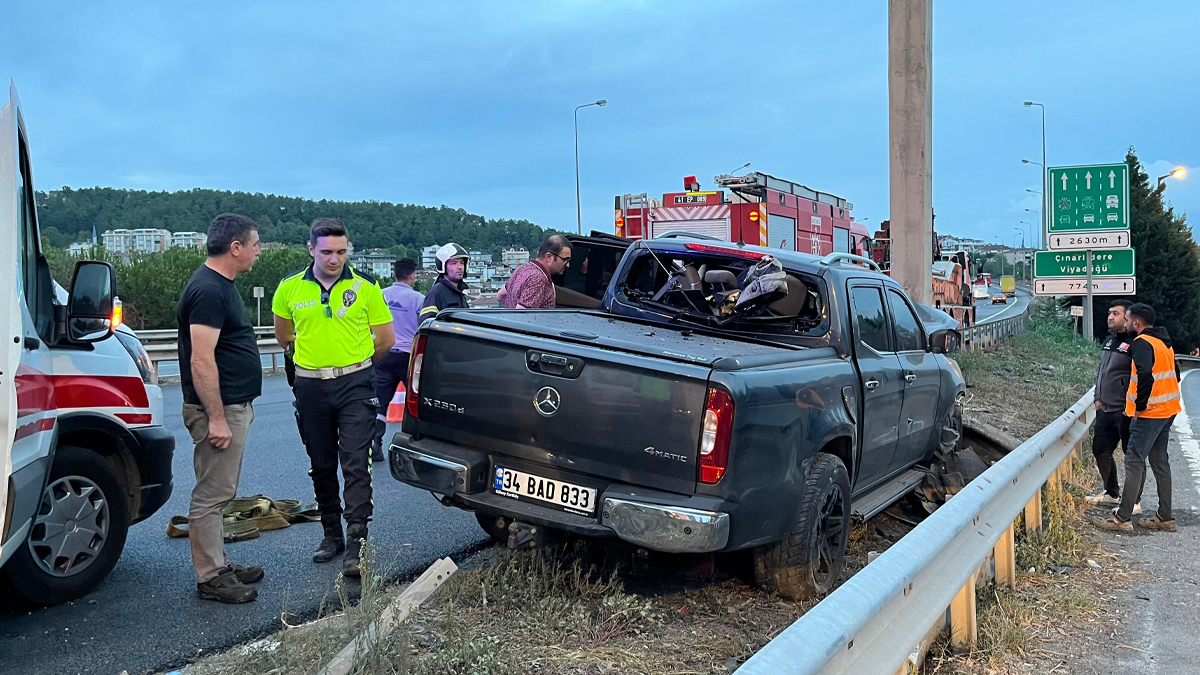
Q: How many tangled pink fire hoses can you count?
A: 0